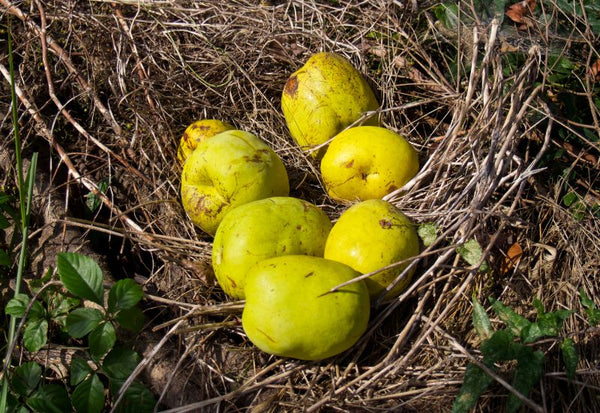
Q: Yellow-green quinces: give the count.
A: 7